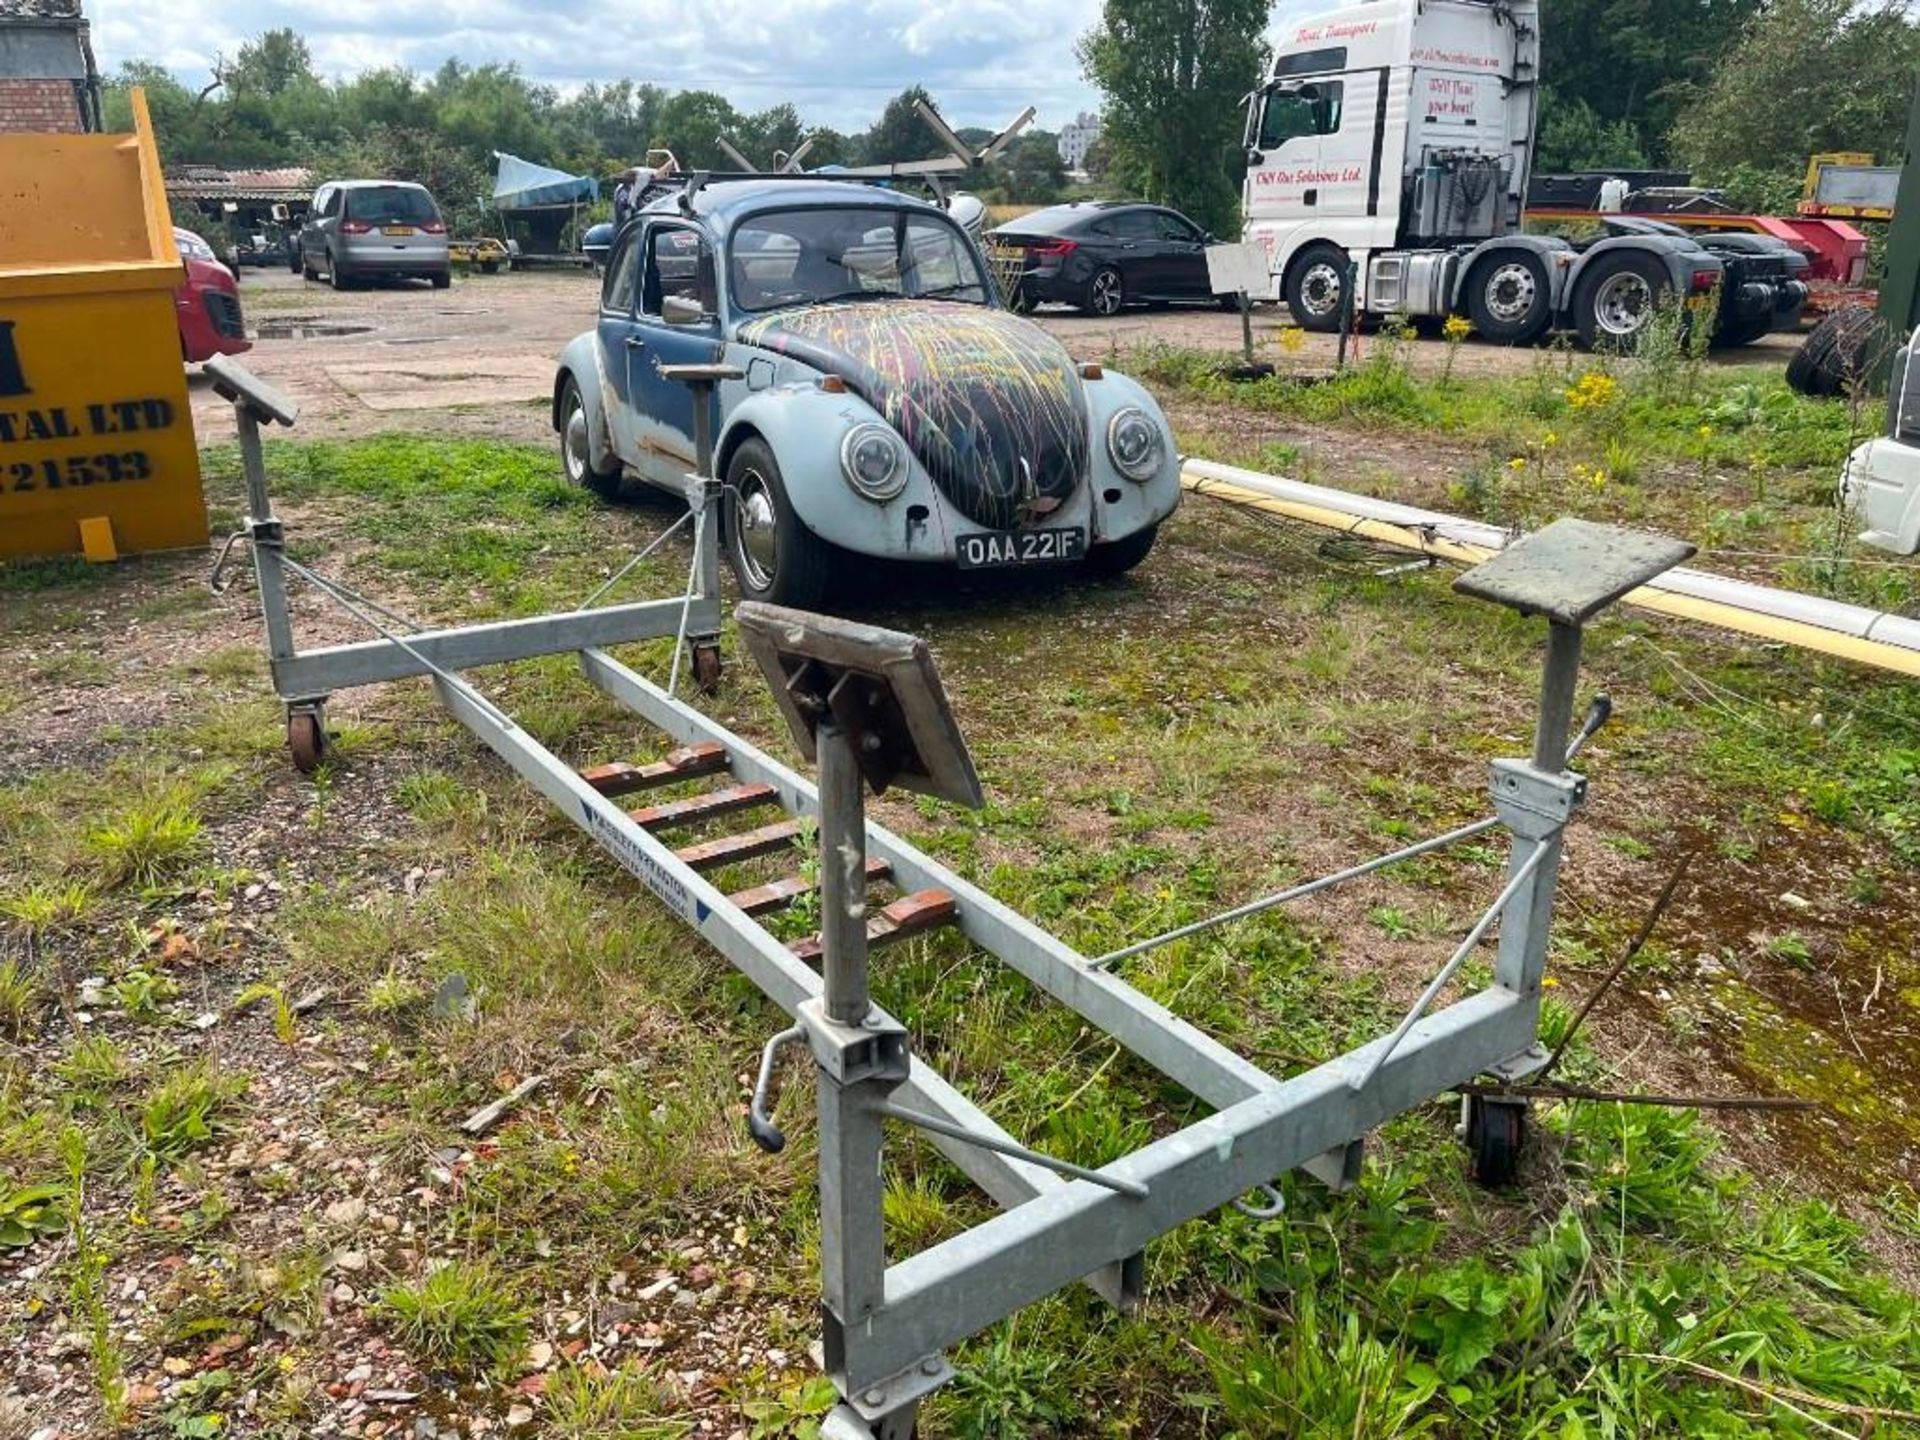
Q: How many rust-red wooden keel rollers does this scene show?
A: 5